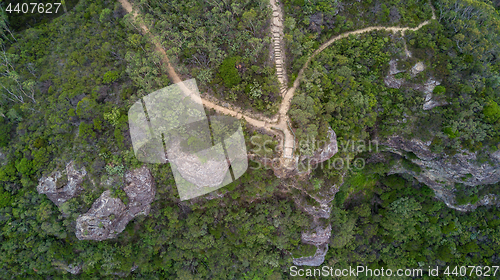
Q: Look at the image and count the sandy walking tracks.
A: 3